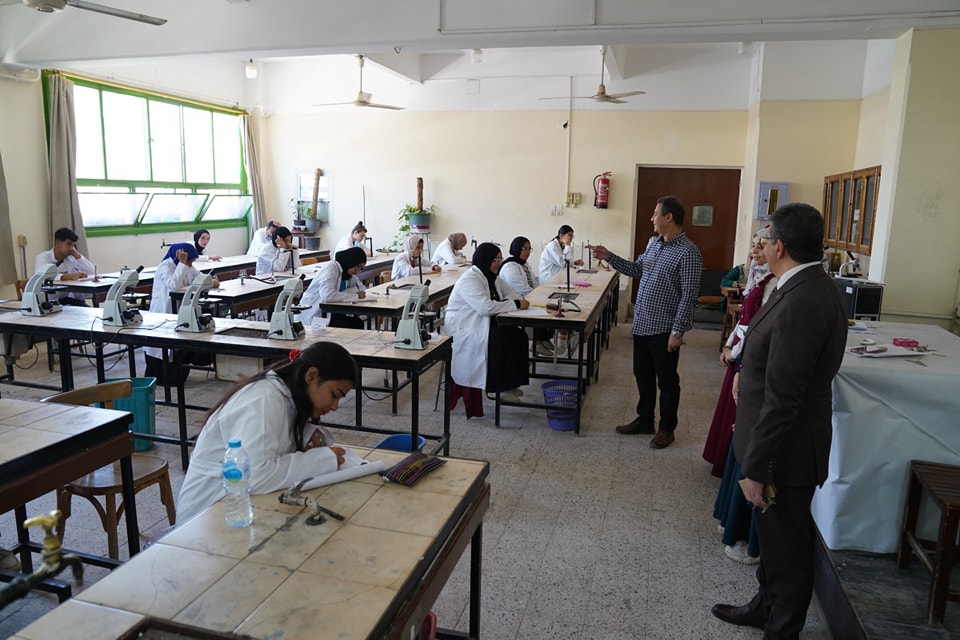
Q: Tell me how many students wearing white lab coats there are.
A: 13